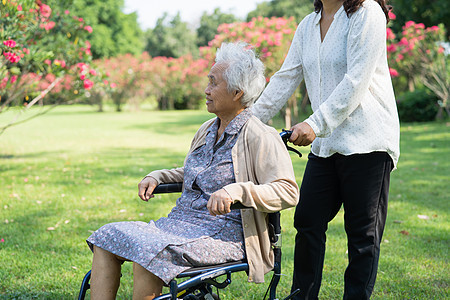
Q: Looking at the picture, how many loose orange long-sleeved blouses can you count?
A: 0